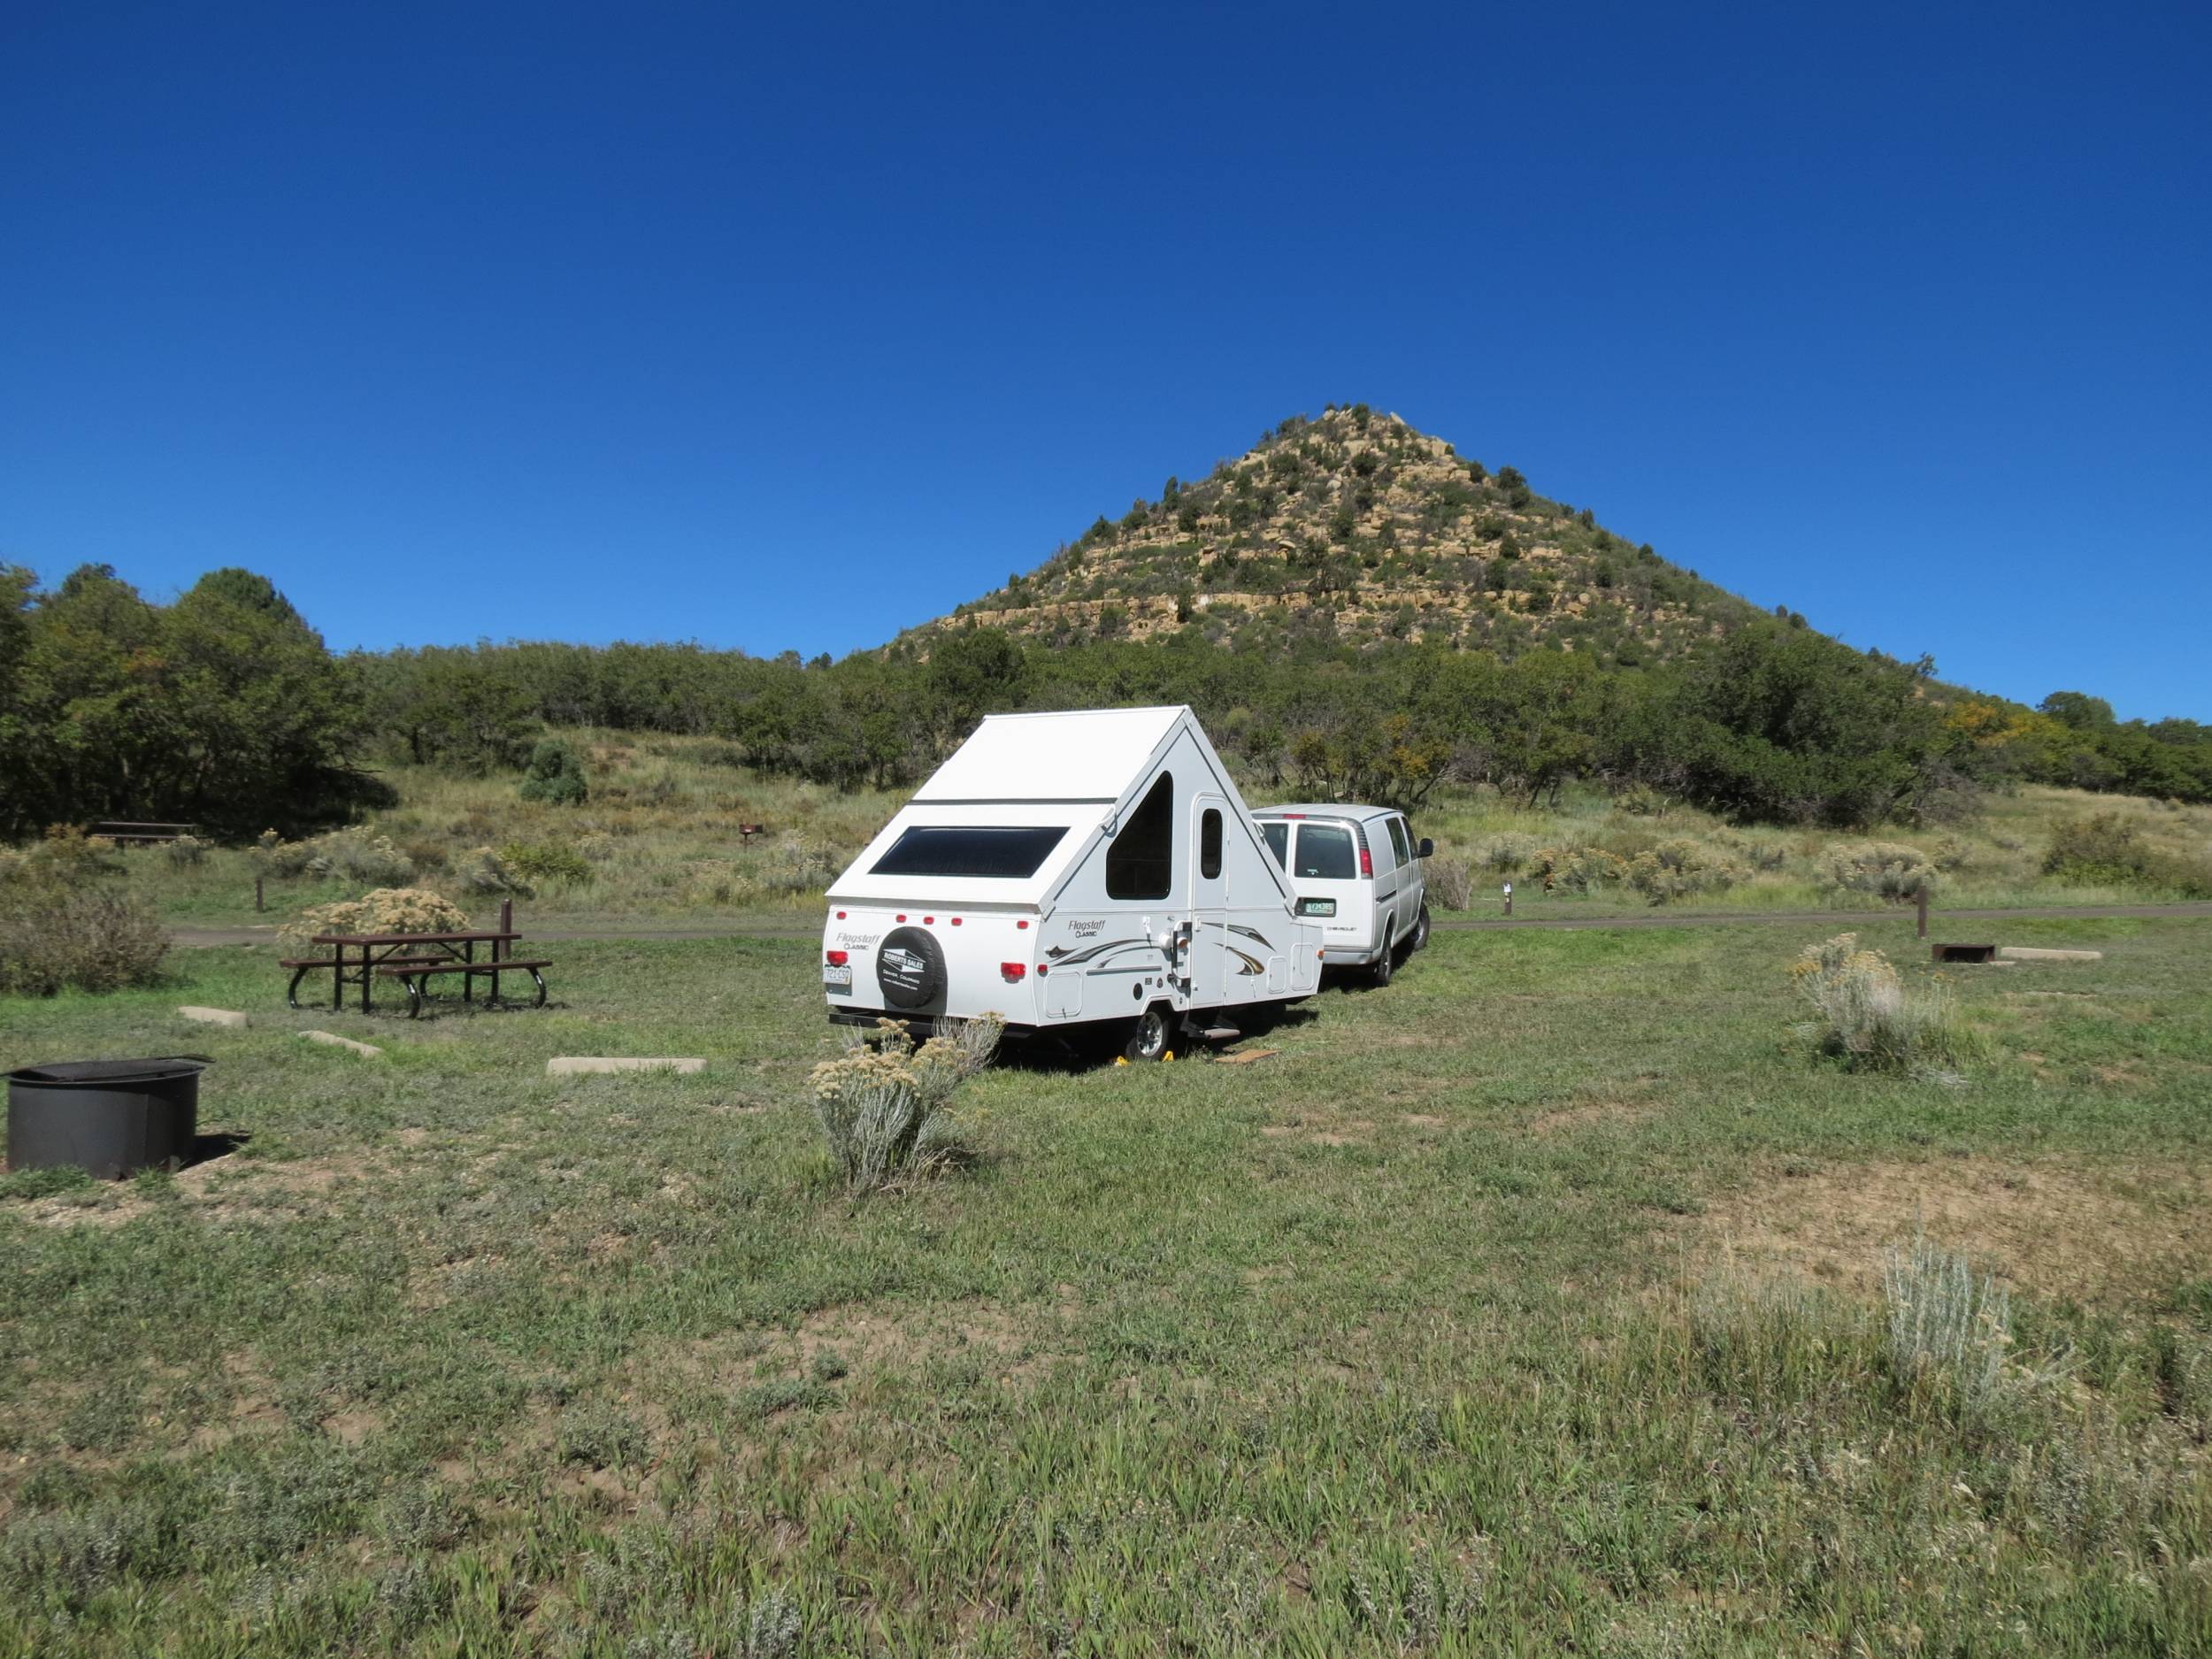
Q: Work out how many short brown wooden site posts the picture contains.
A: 4